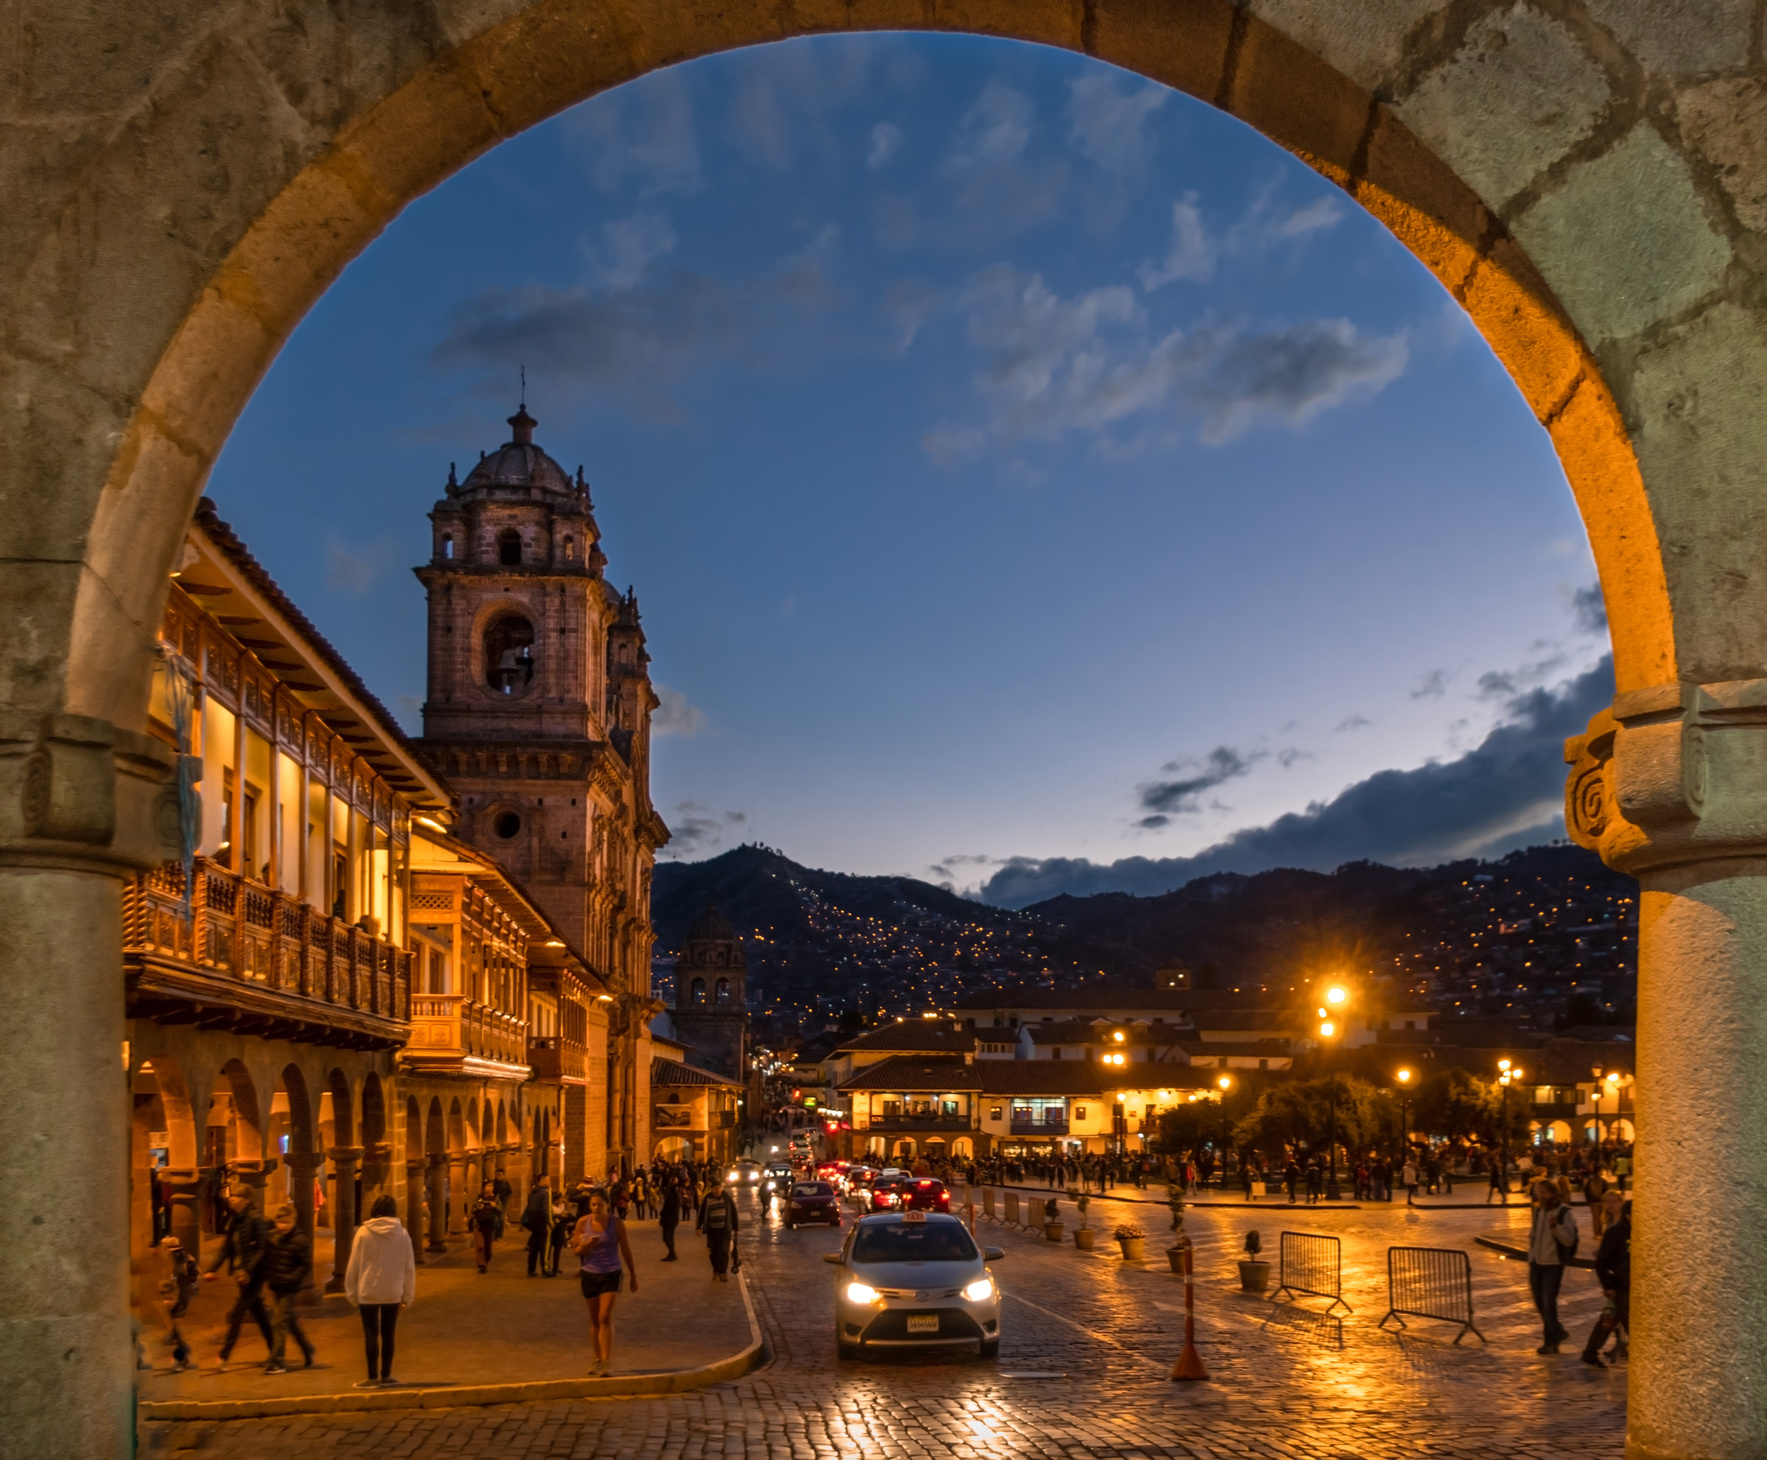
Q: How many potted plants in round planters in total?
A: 5